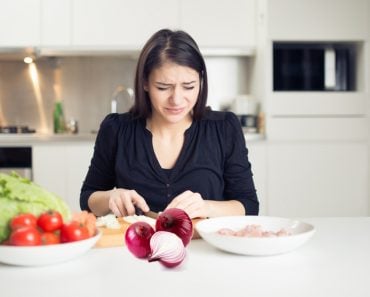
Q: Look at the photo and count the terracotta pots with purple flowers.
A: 0